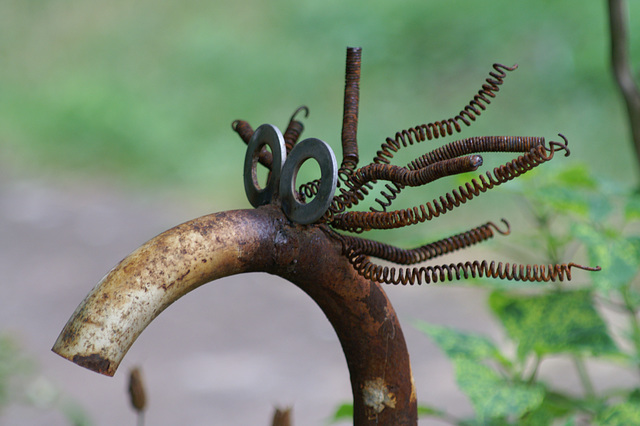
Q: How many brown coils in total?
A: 9